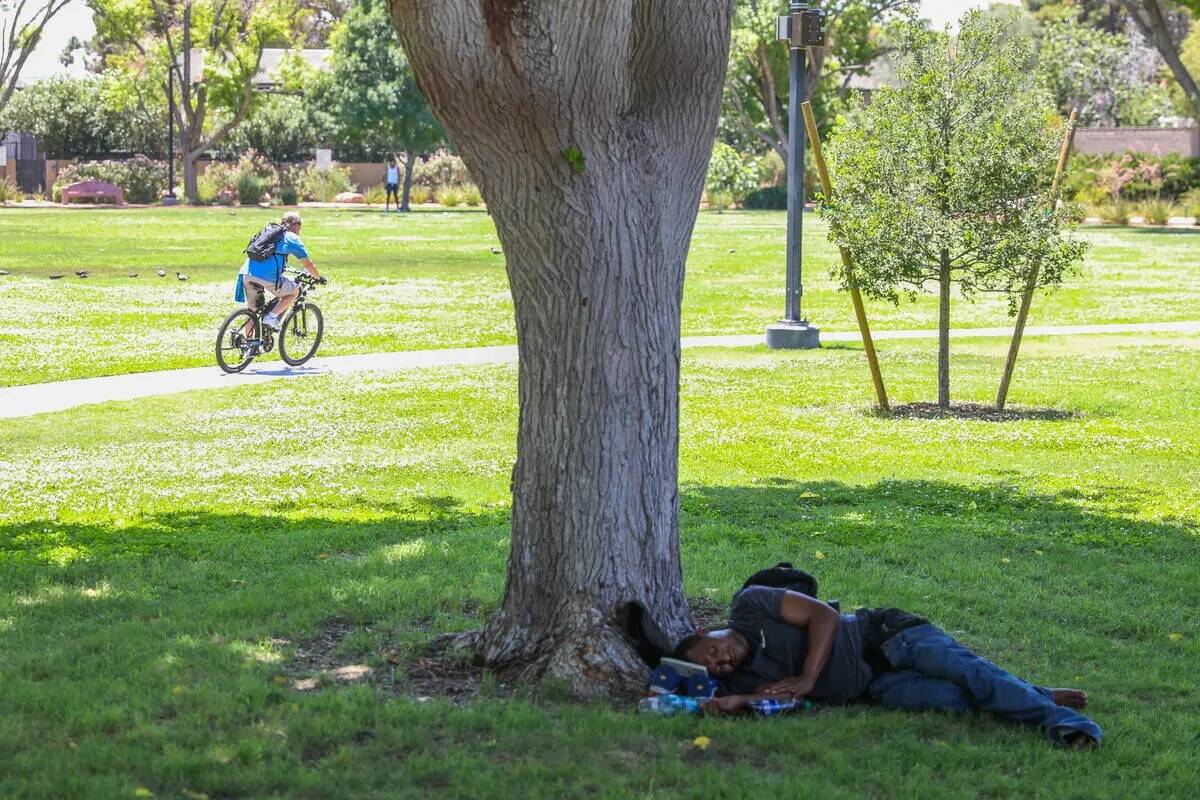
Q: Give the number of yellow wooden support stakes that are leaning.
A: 2